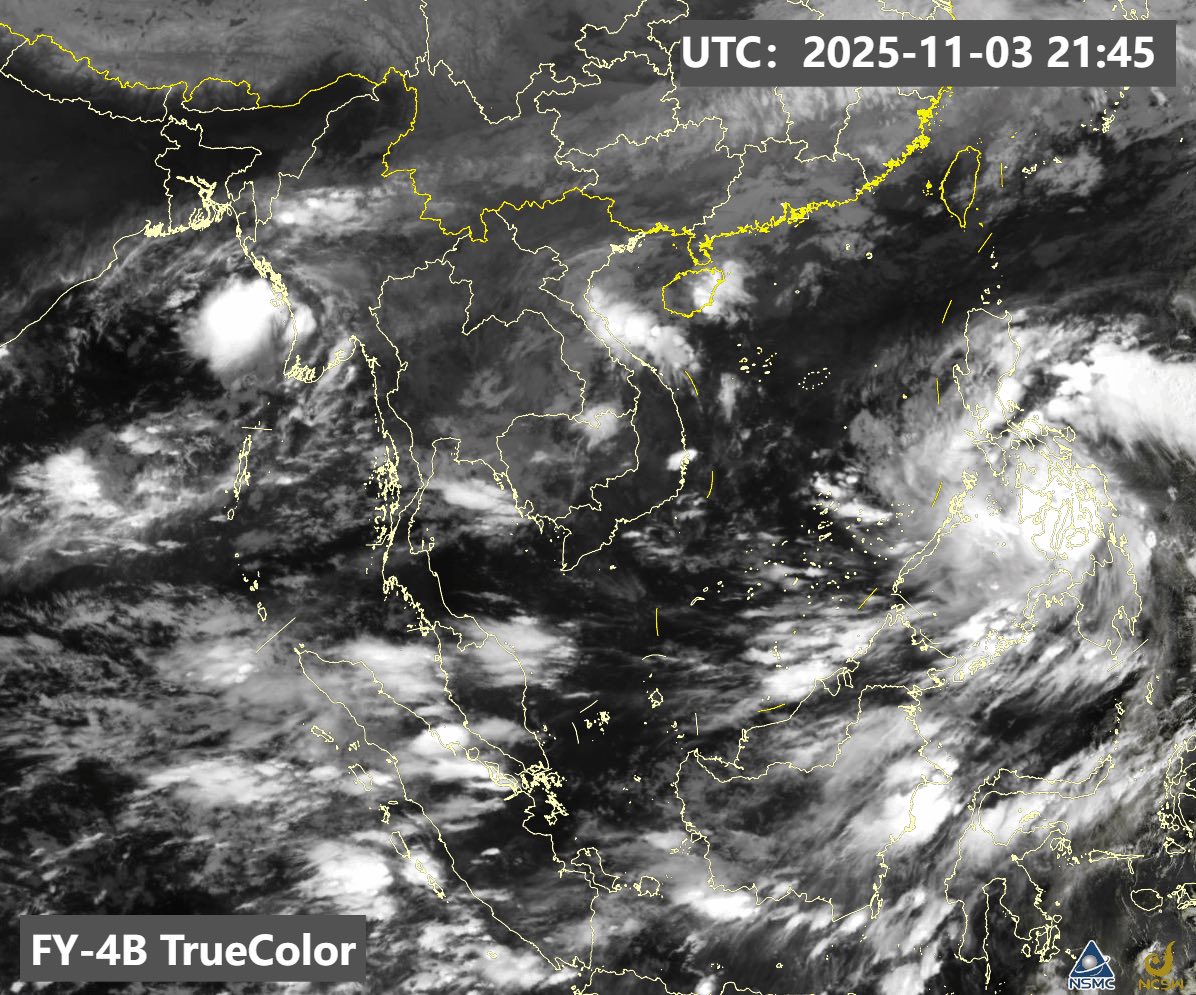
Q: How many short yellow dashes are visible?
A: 10